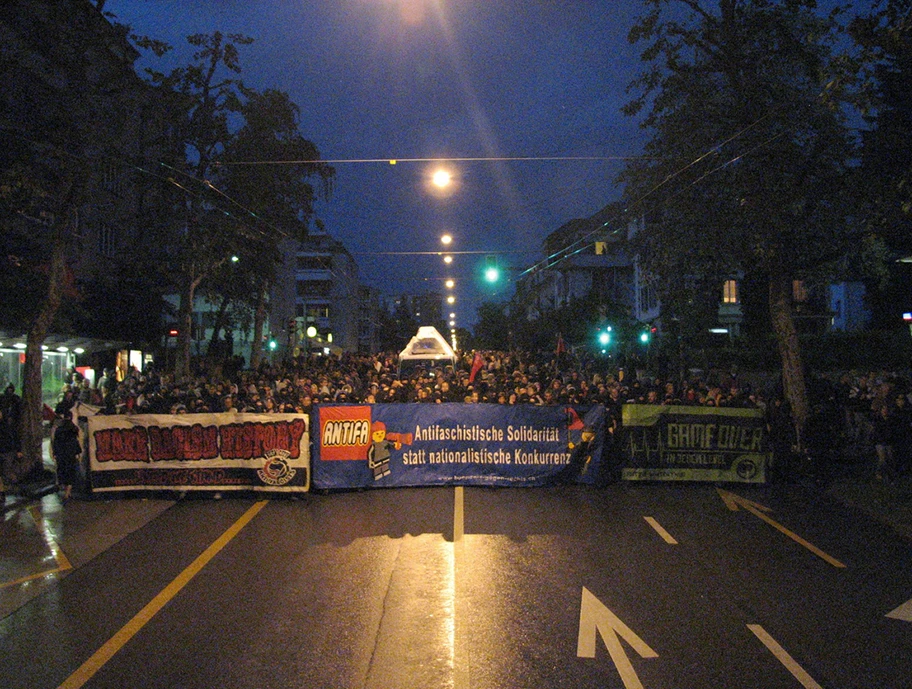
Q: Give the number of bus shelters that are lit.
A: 1